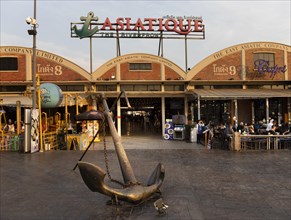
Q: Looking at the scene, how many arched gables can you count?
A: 3